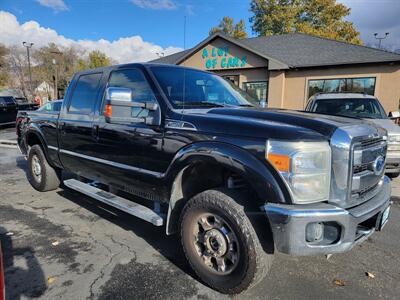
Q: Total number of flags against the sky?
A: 0